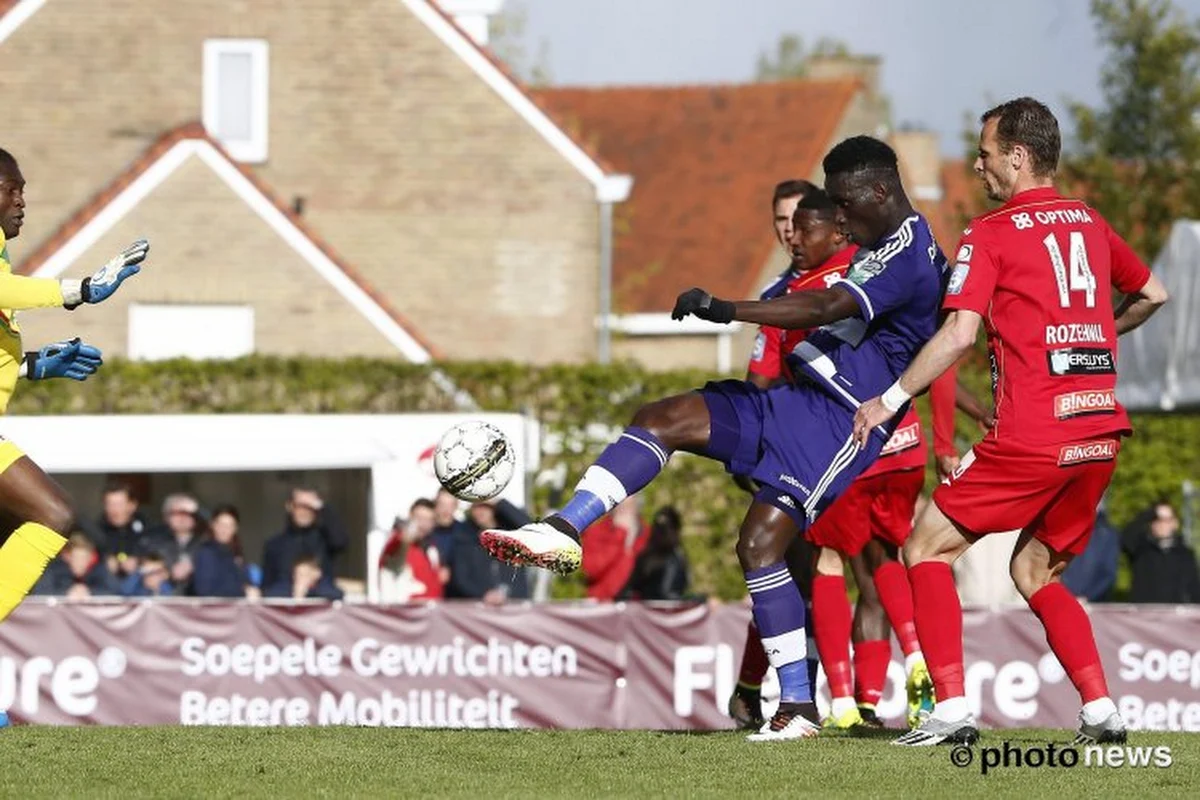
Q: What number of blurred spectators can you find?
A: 14